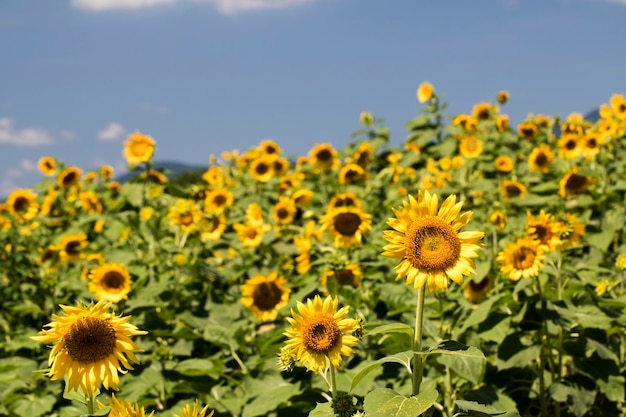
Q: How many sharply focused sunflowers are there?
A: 3